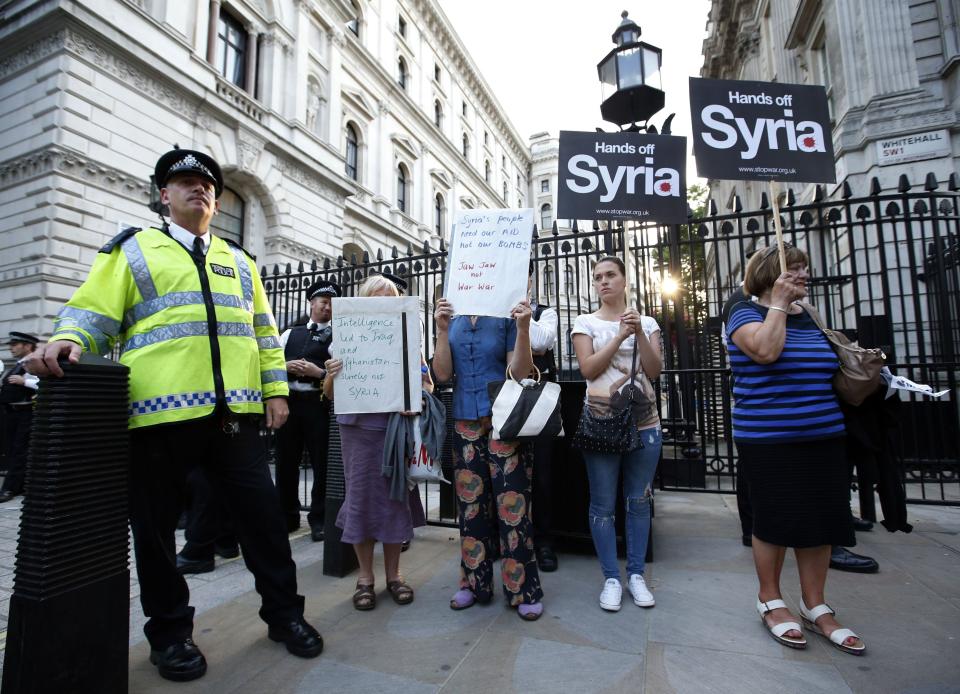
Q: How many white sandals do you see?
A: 2